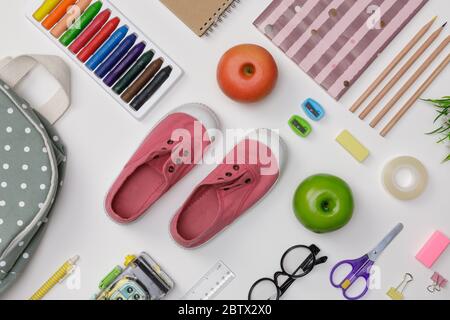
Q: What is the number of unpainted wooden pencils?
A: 4